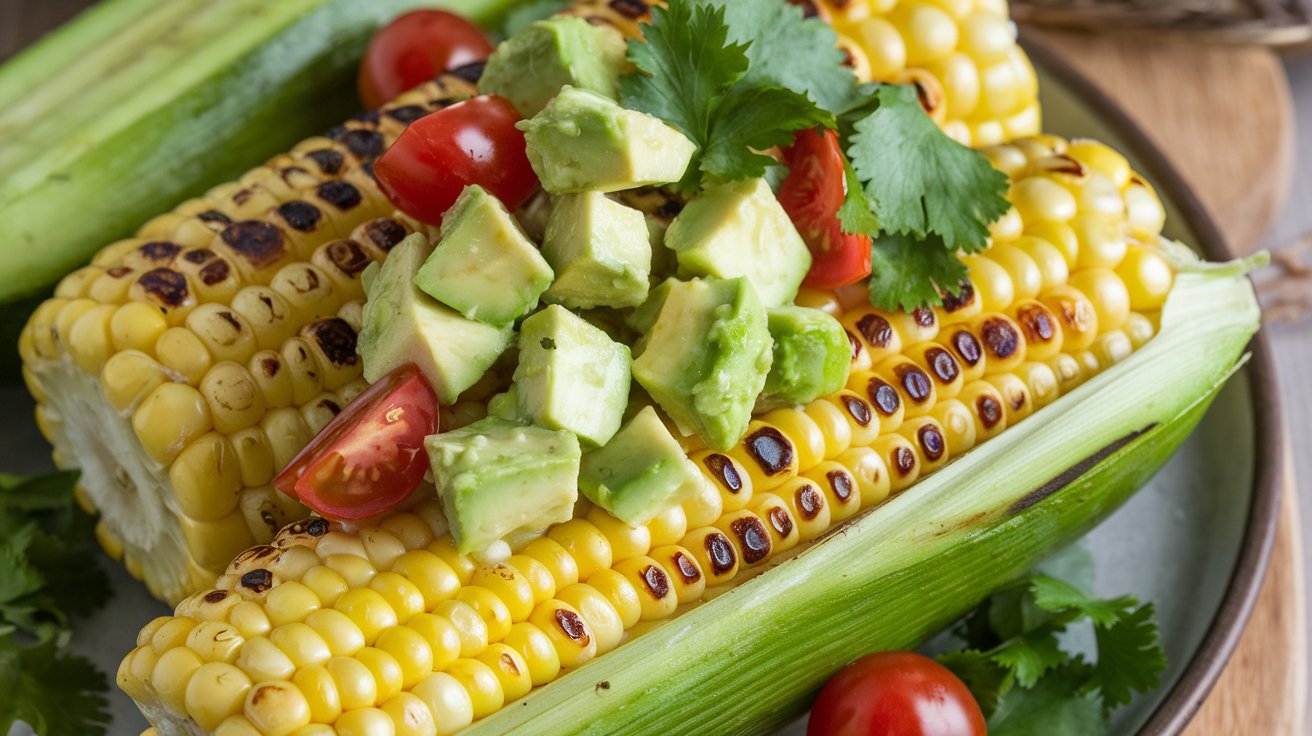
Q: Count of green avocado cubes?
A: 11